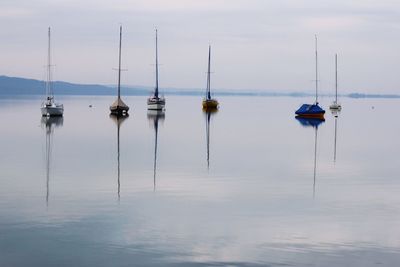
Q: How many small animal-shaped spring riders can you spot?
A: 0